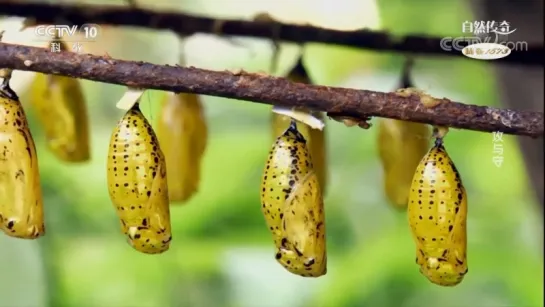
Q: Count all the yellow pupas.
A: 8